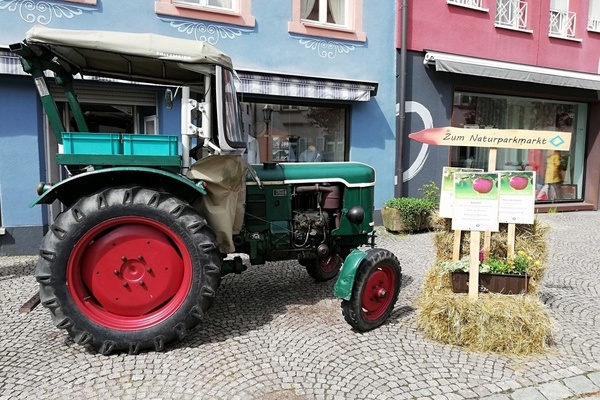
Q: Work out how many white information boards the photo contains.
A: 3